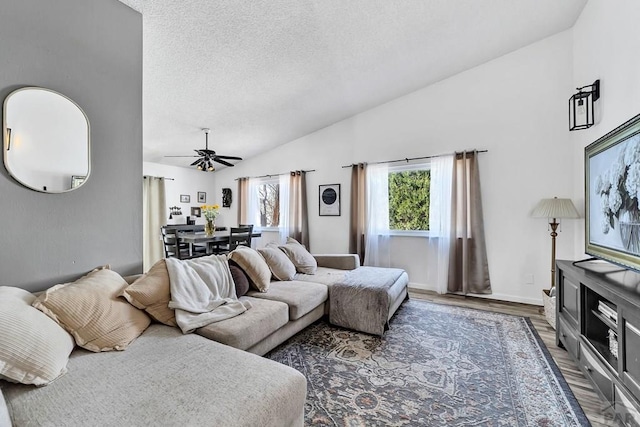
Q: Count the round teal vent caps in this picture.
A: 0